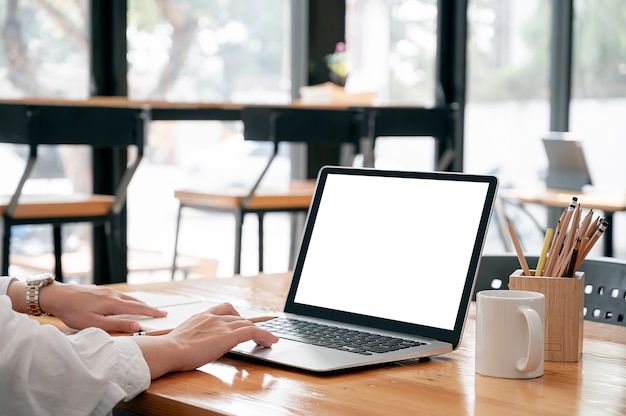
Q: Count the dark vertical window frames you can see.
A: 4